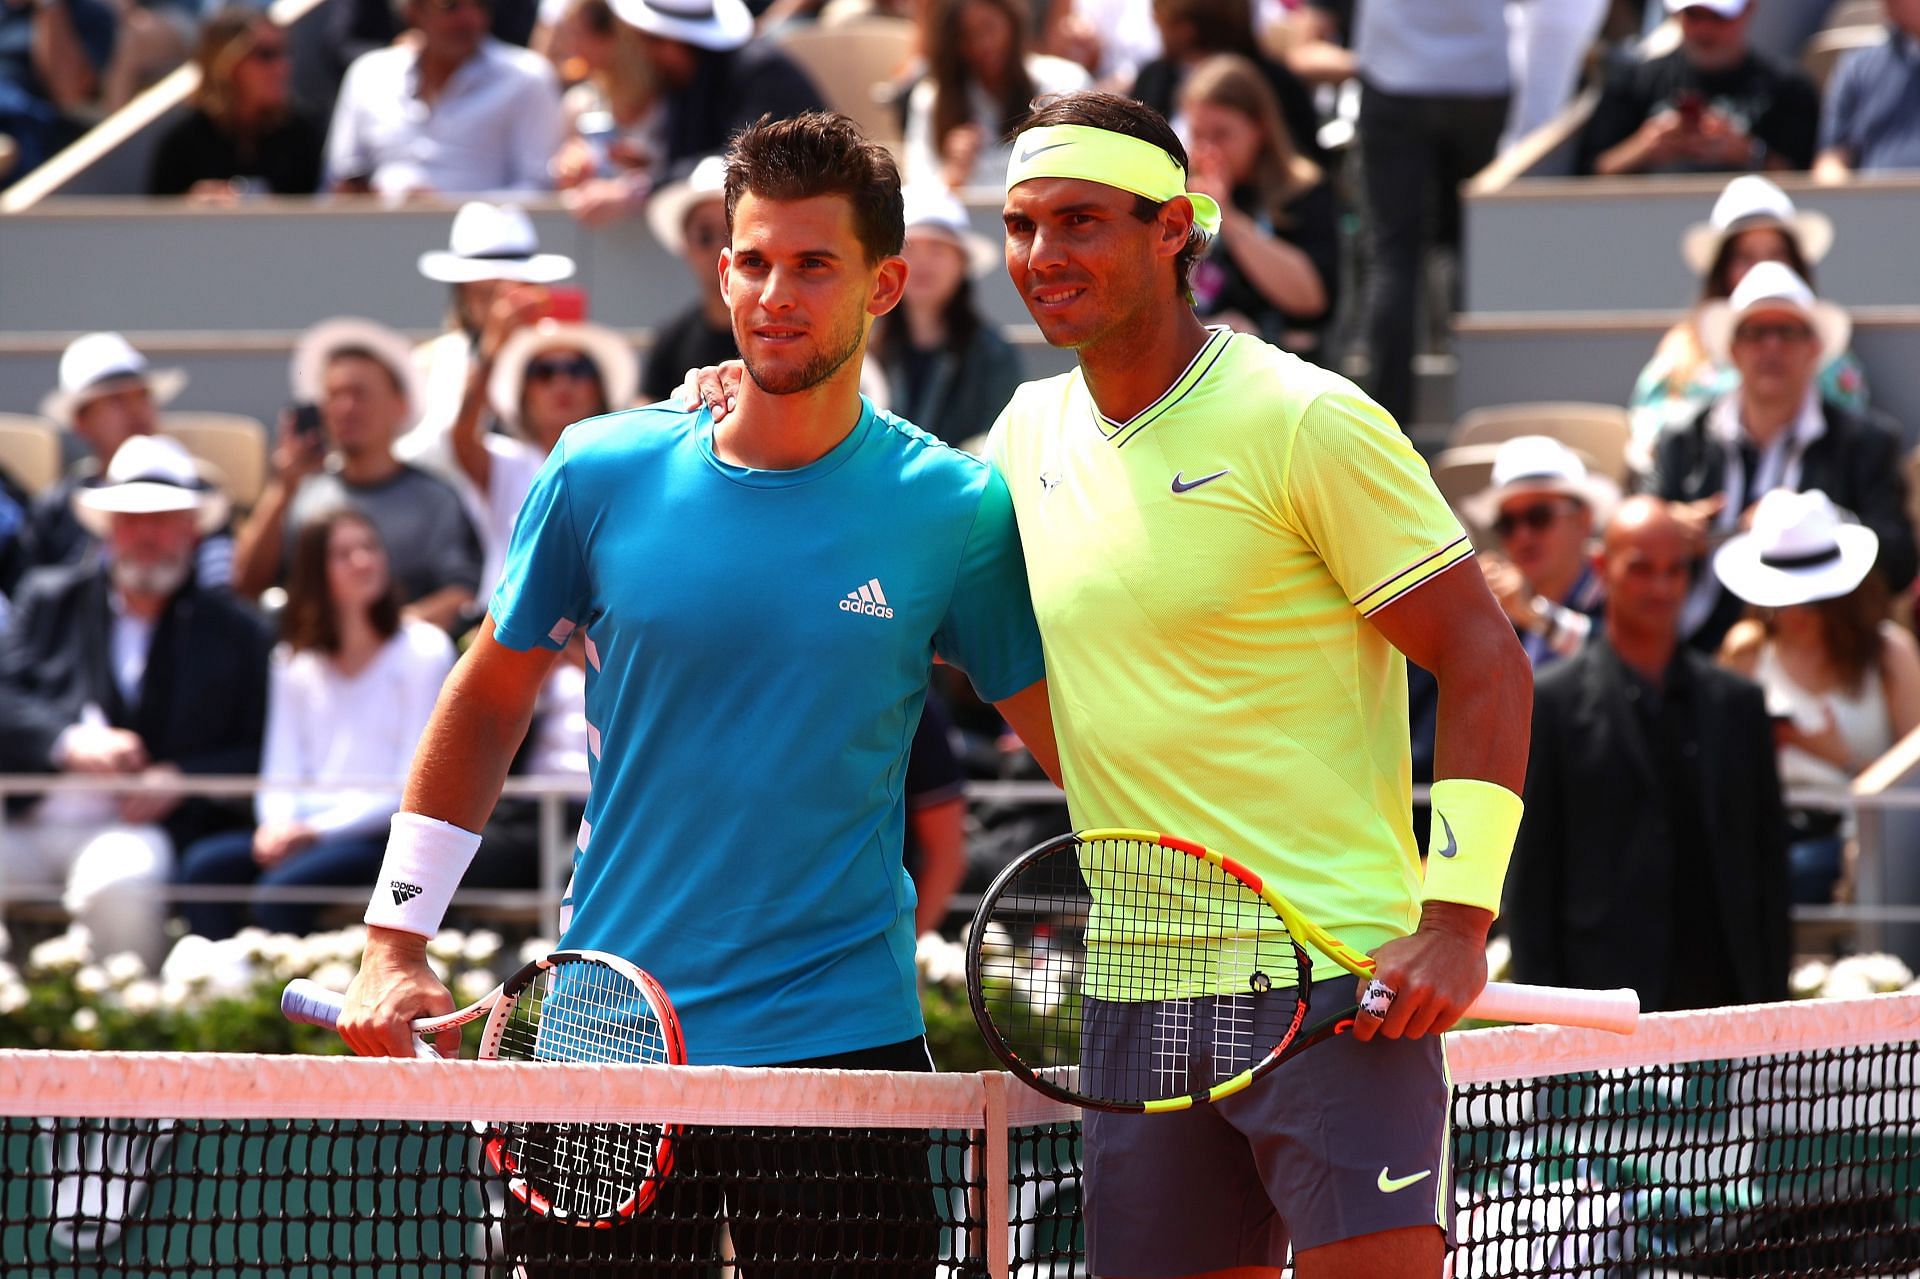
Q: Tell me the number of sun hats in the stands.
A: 12